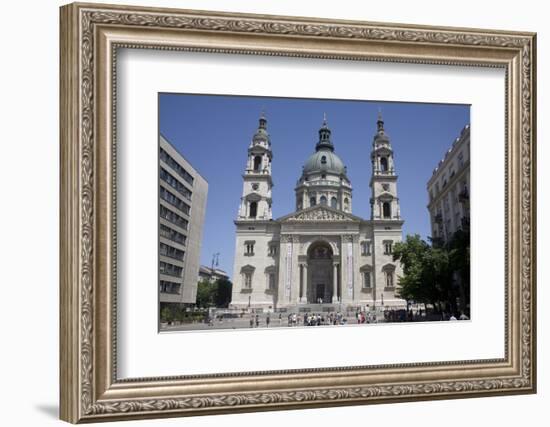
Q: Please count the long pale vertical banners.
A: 2